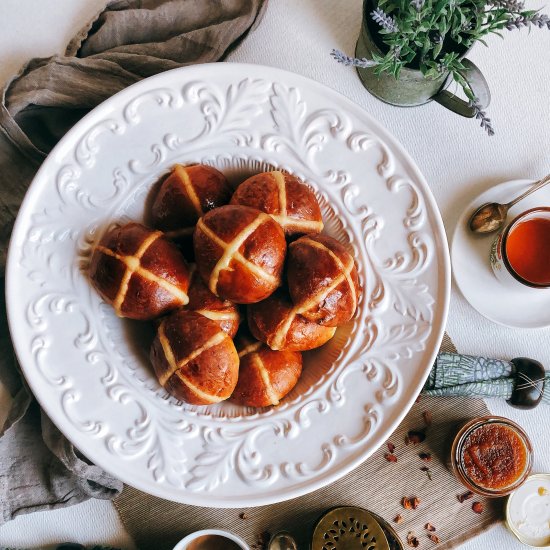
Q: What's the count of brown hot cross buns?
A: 9